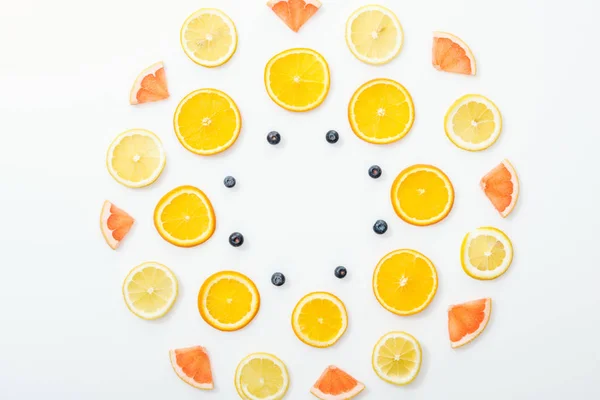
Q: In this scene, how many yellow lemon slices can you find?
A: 8